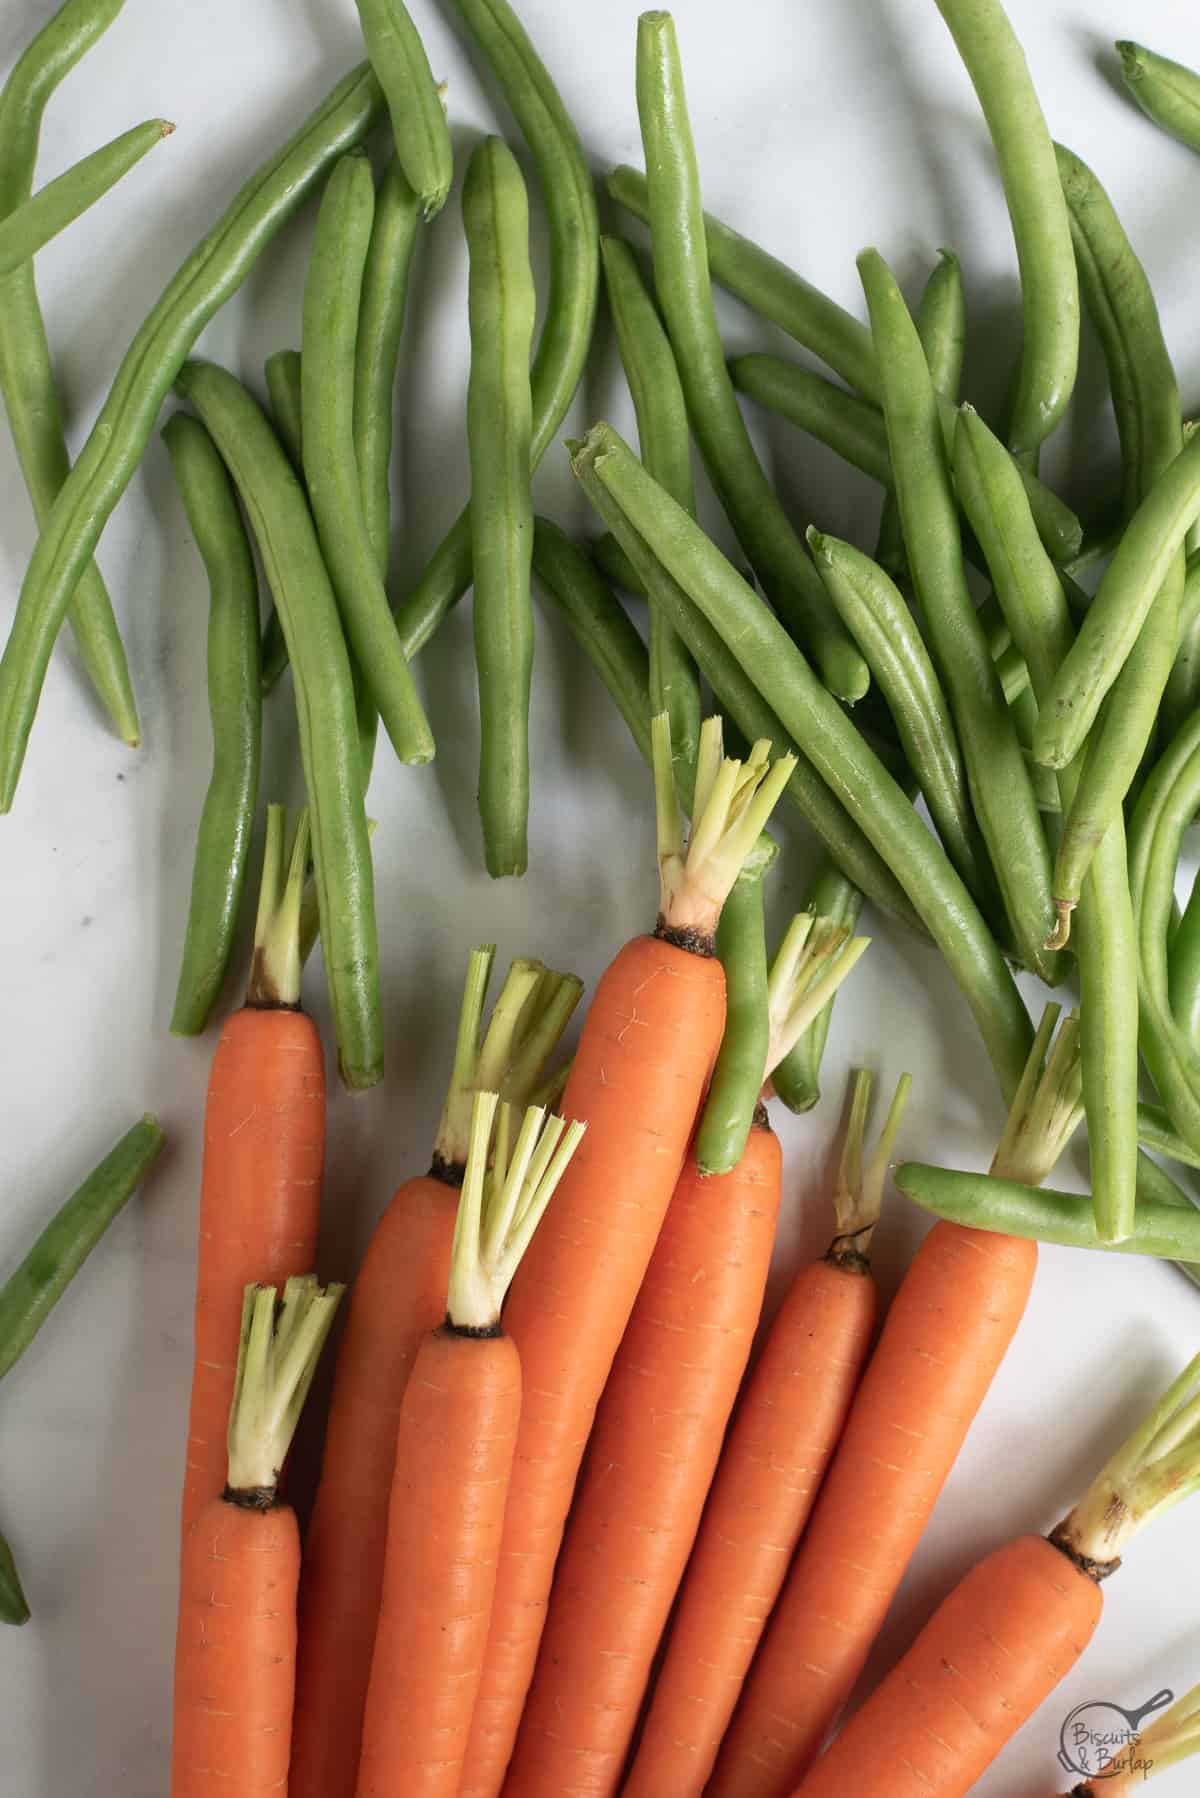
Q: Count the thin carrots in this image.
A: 1